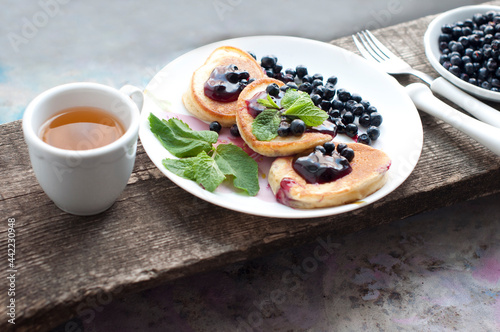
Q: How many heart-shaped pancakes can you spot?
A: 3